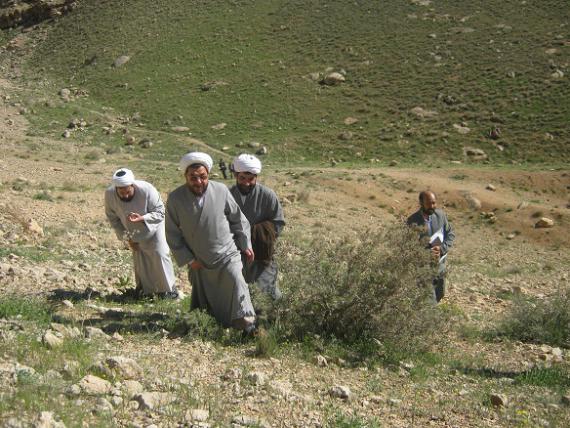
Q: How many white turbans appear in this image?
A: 3